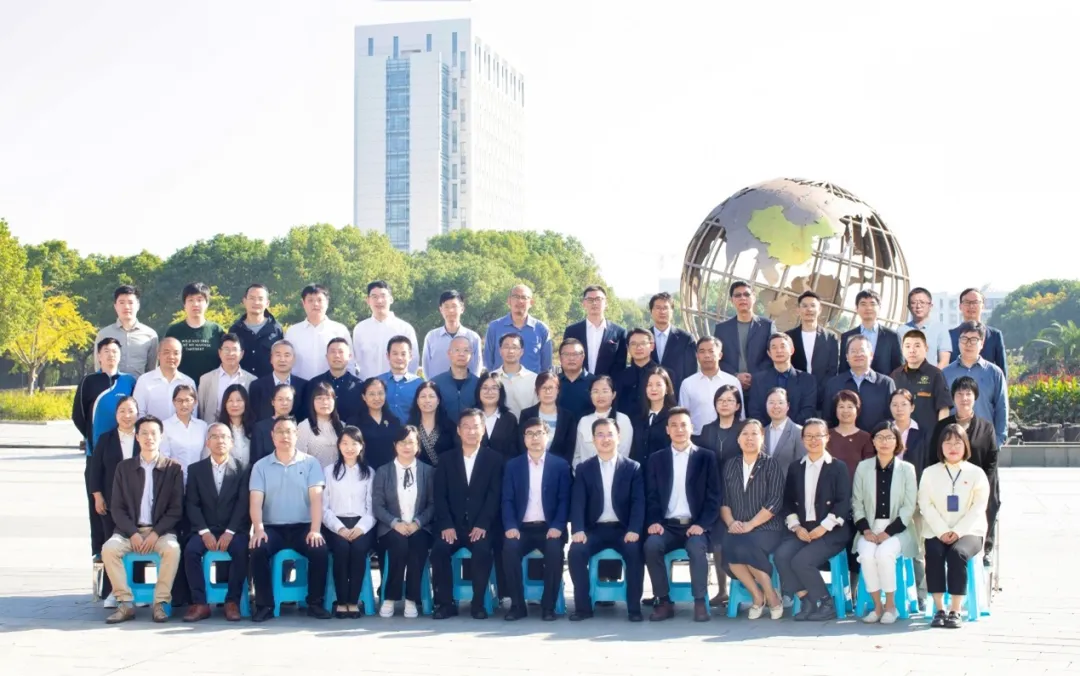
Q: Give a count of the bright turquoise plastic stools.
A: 13